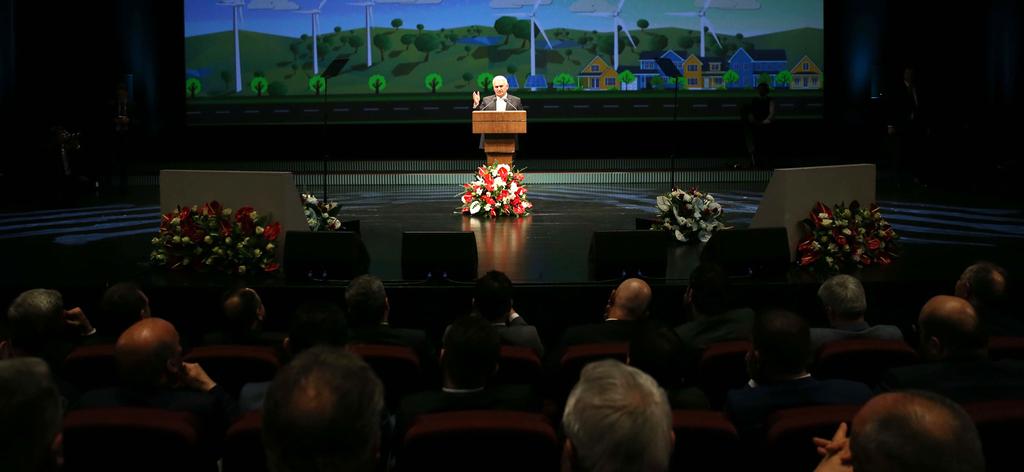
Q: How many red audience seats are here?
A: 14